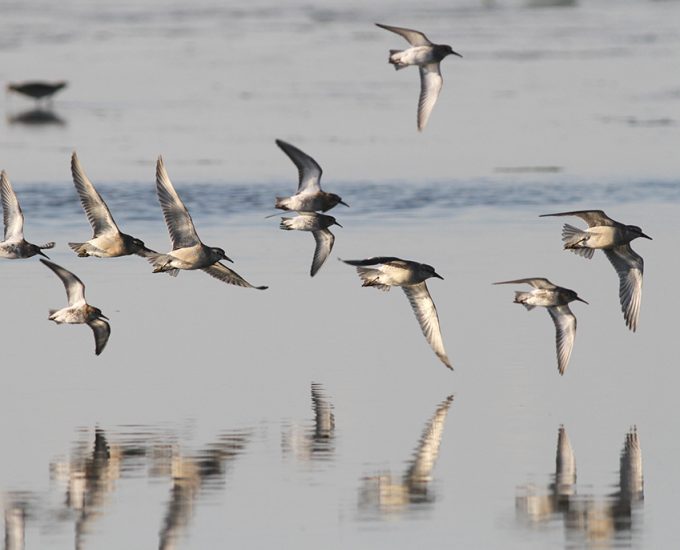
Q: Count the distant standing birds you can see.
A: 1